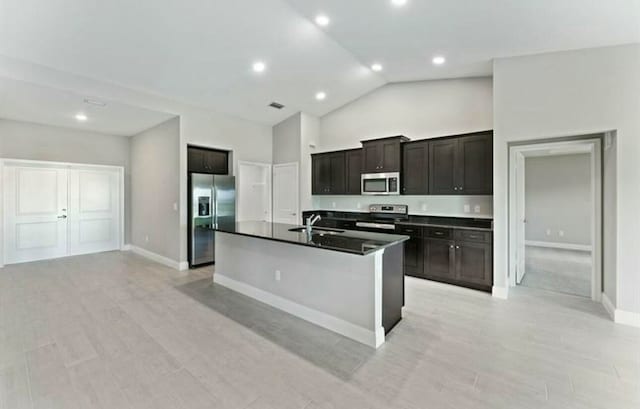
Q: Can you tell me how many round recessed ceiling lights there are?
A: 7